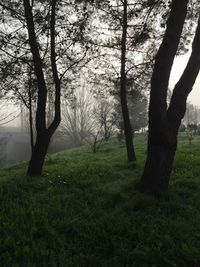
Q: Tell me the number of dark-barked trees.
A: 3